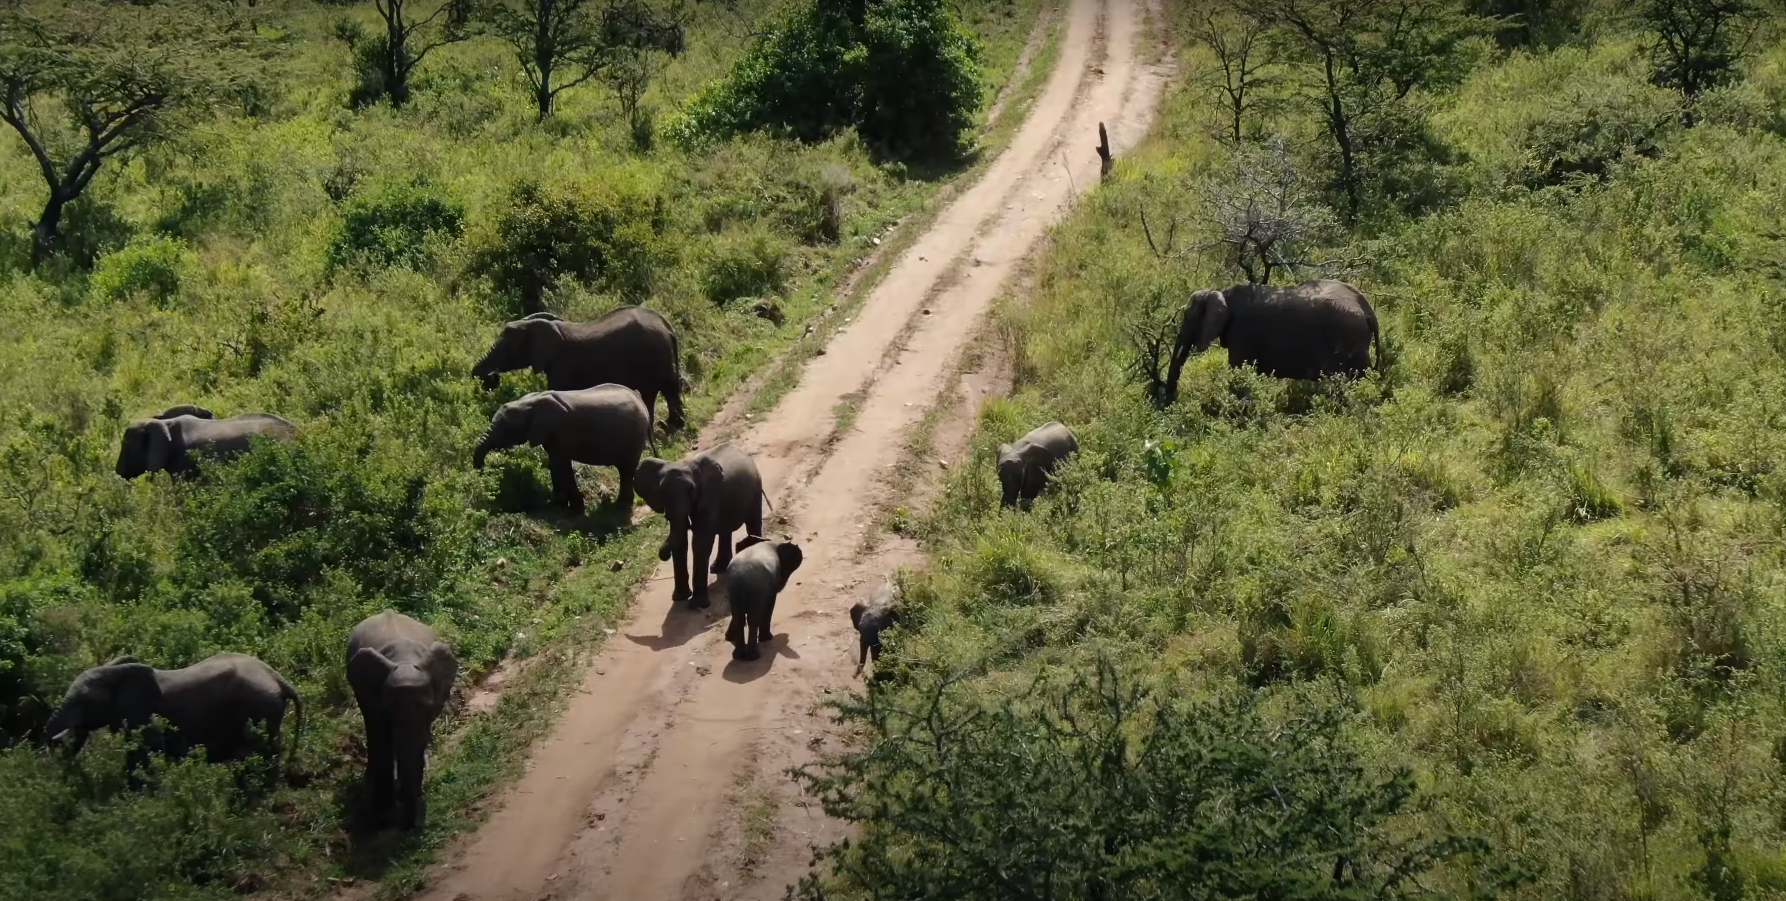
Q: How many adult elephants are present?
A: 7